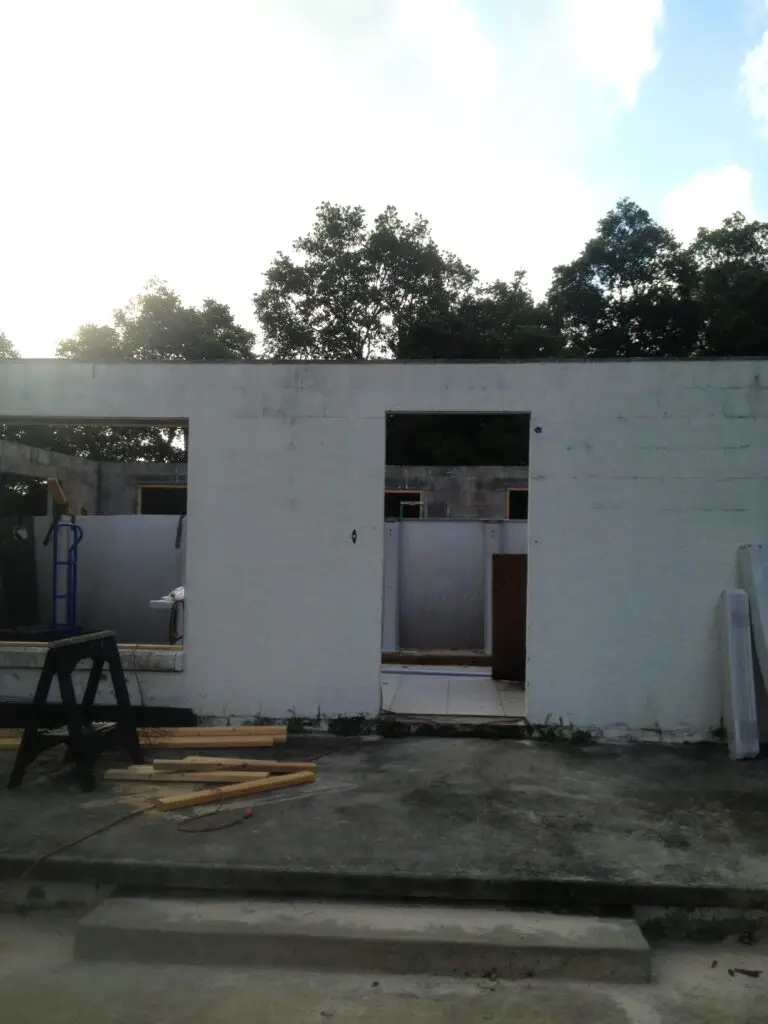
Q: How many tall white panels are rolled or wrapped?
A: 2